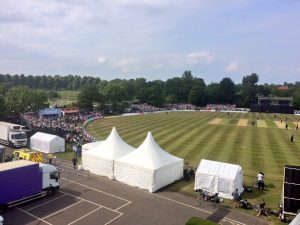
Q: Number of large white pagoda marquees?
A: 2